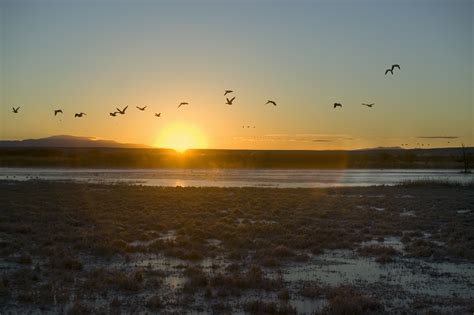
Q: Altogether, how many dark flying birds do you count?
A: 15